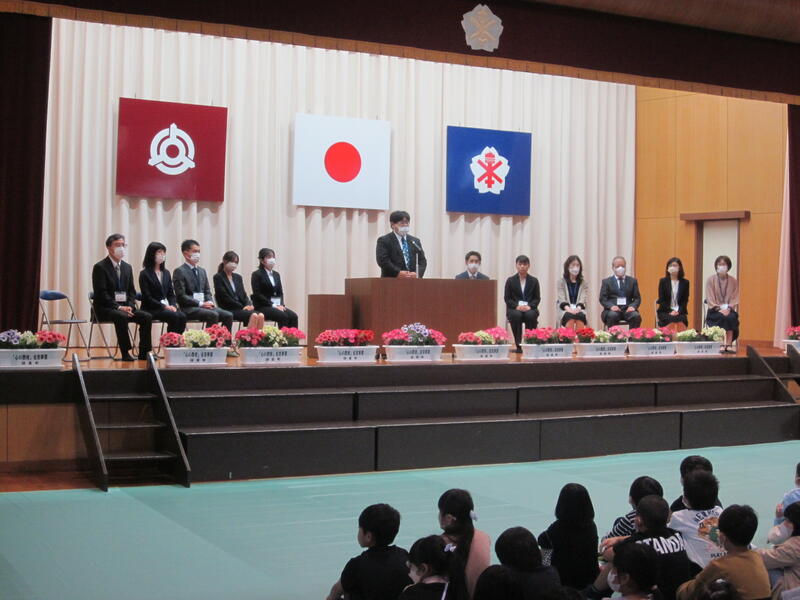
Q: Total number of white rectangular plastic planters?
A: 11